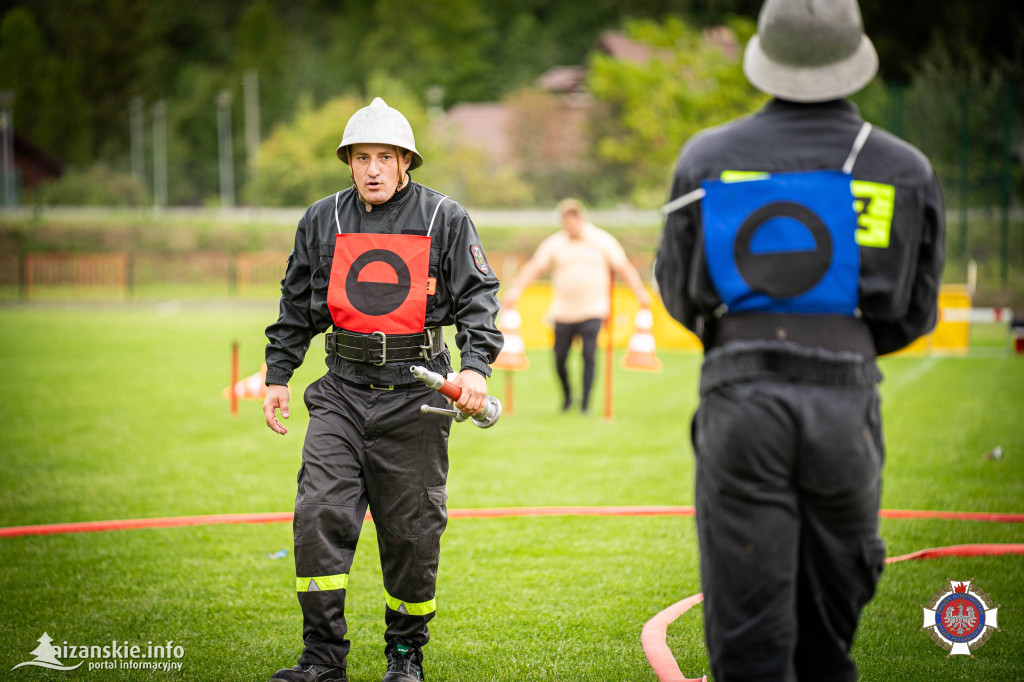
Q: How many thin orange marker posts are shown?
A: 3